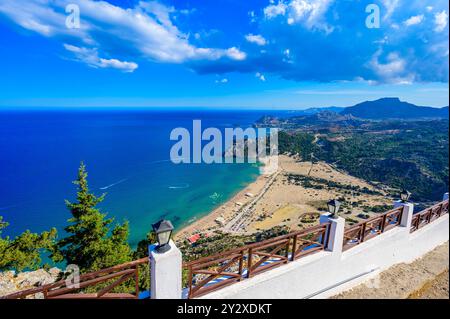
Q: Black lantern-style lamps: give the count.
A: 3